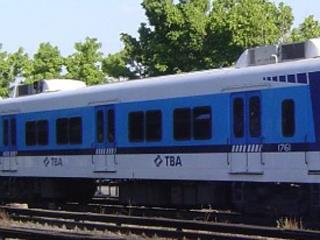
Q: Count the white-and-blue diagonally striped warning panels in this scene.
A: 3